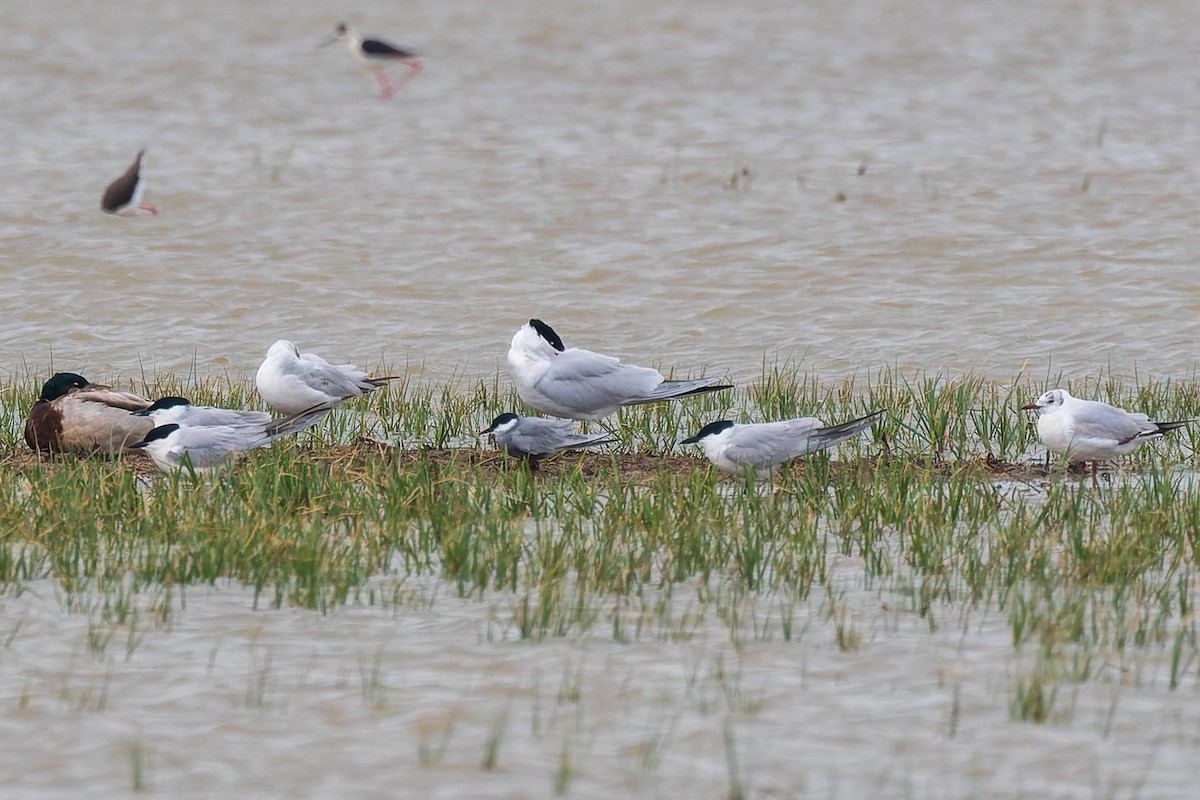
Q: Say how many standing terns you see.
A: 5